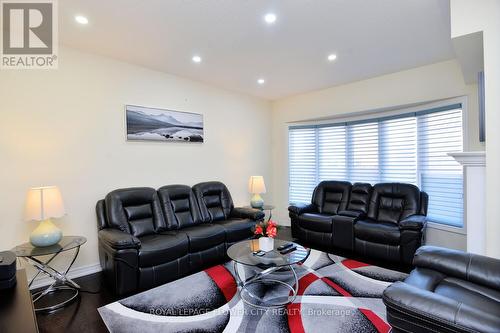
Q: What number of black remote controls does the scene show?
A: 2